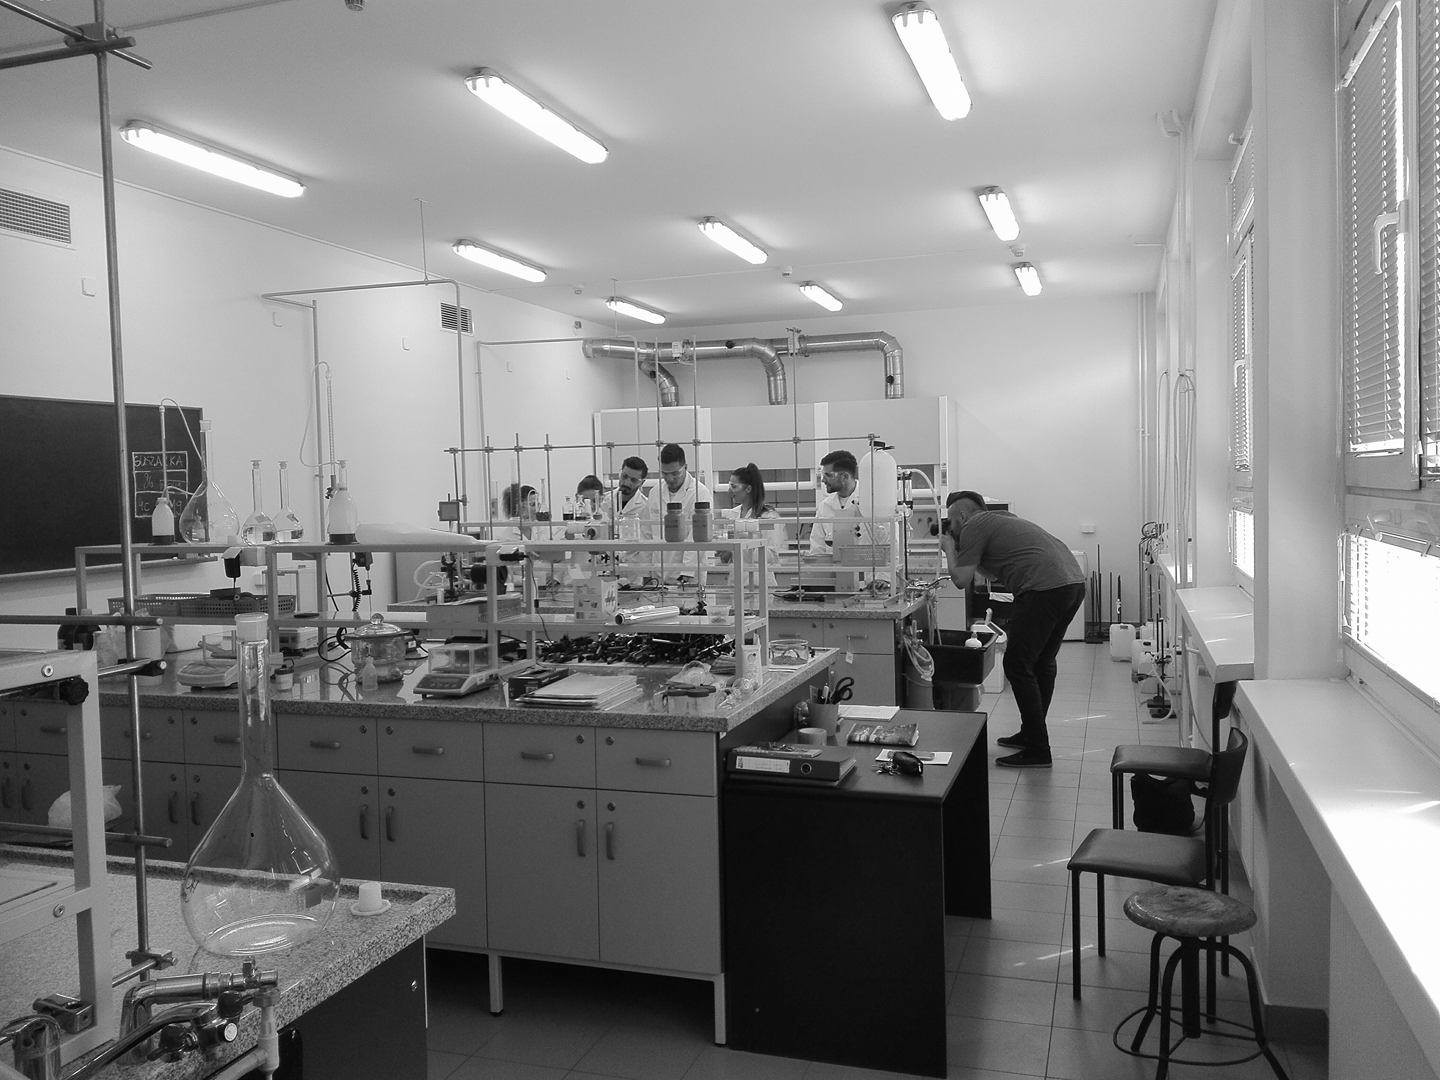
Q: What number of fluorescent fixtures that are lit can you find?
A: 9